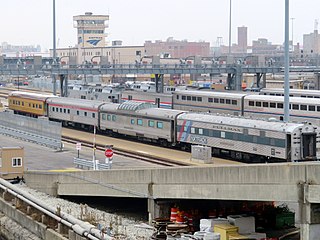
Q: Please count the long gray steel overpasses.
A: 1